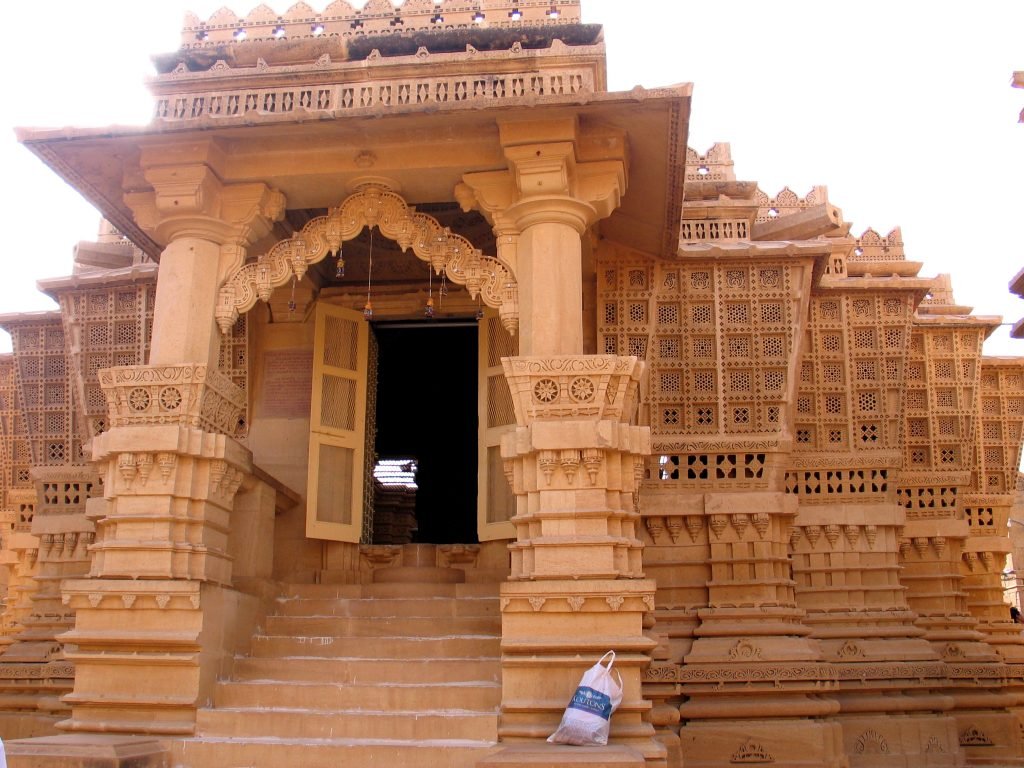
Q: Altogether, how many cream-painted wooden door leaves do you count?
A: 2